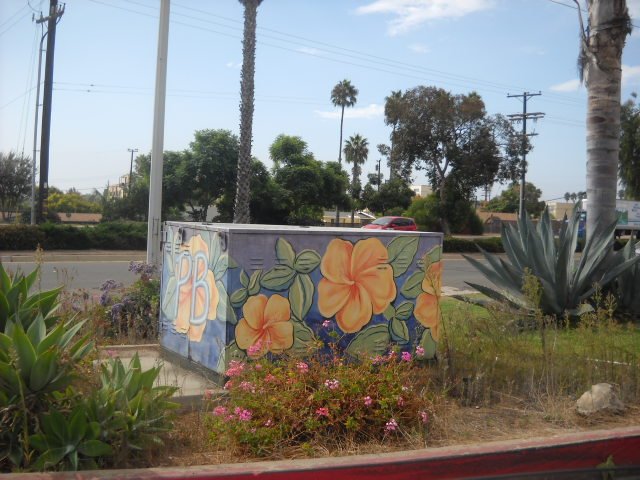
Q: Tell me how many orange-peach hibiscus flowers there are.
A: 4